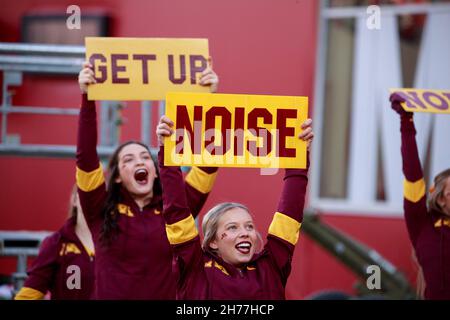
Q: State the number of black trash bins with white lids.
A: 0